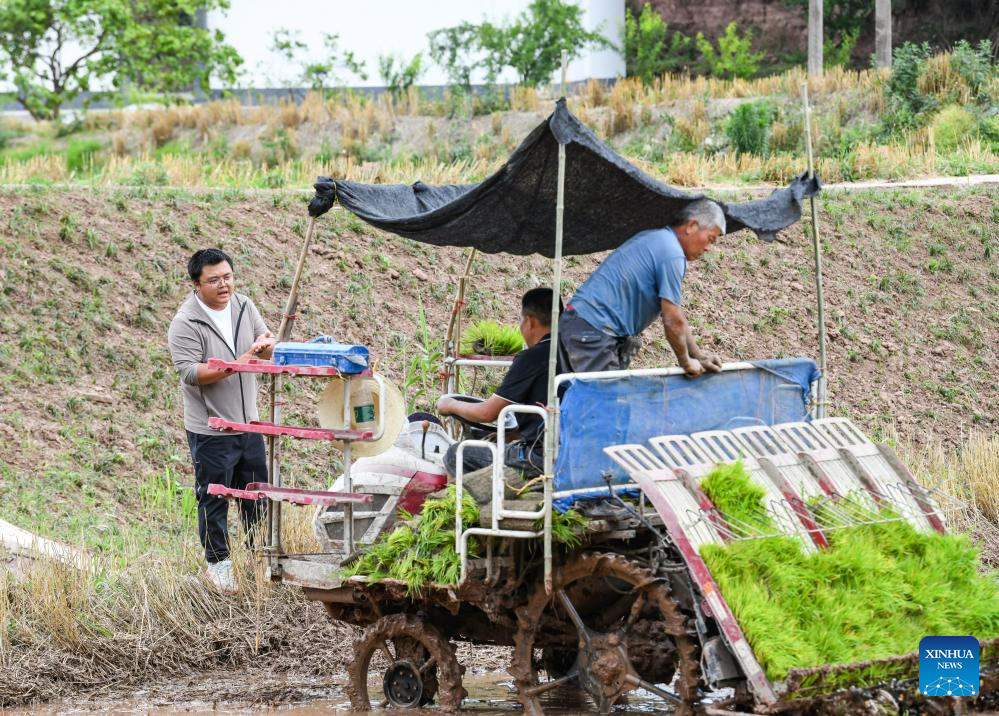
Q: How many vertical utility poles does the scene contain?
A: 2